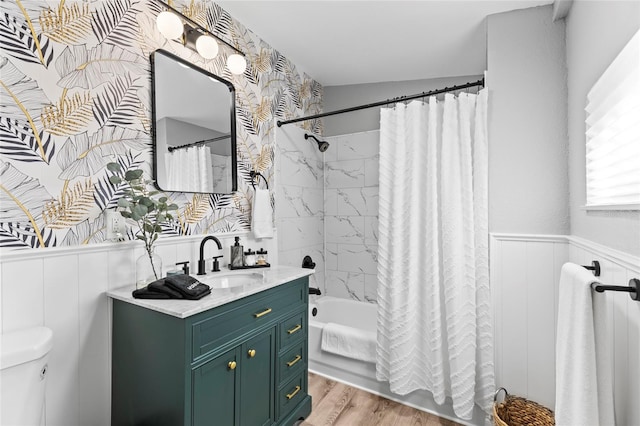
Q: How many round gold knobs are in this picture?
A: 2